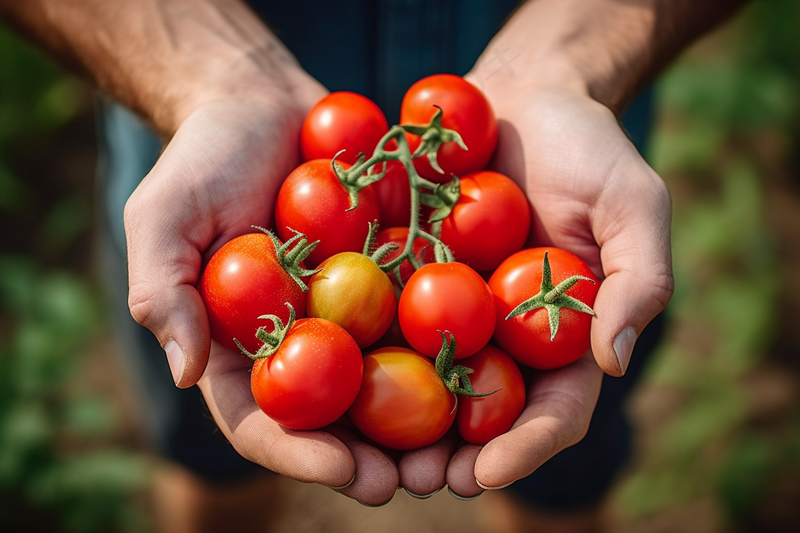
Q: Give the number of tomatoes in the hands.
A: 13